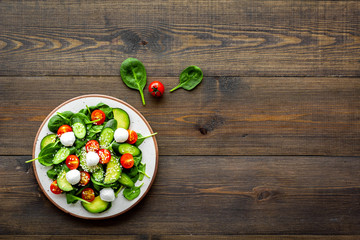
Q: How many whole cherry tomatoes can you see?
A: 1